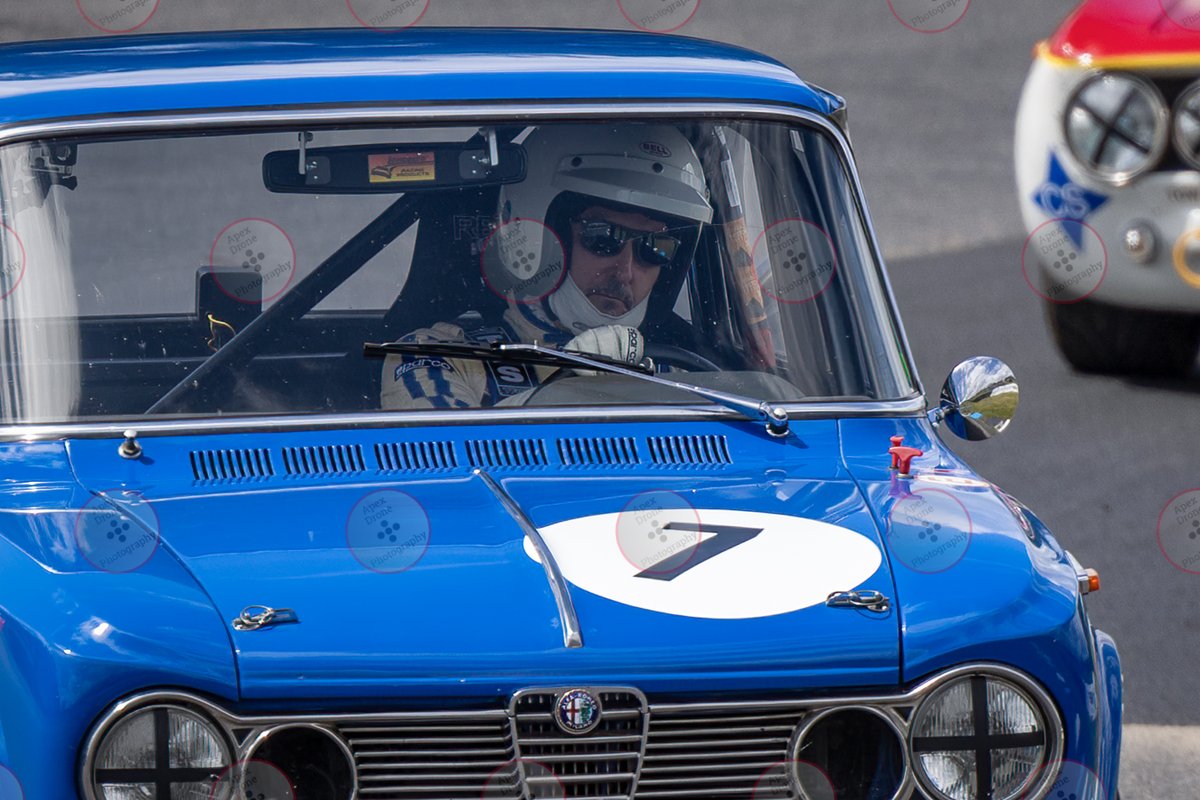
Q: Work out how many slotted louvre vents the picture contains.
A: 6